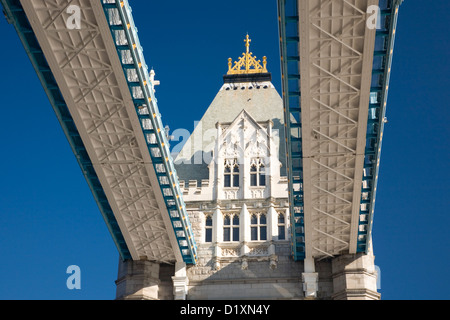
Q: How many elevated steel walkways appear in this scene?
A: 2